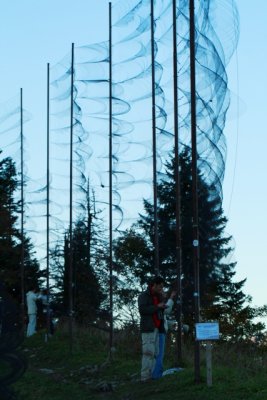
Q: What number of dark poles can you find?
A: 7